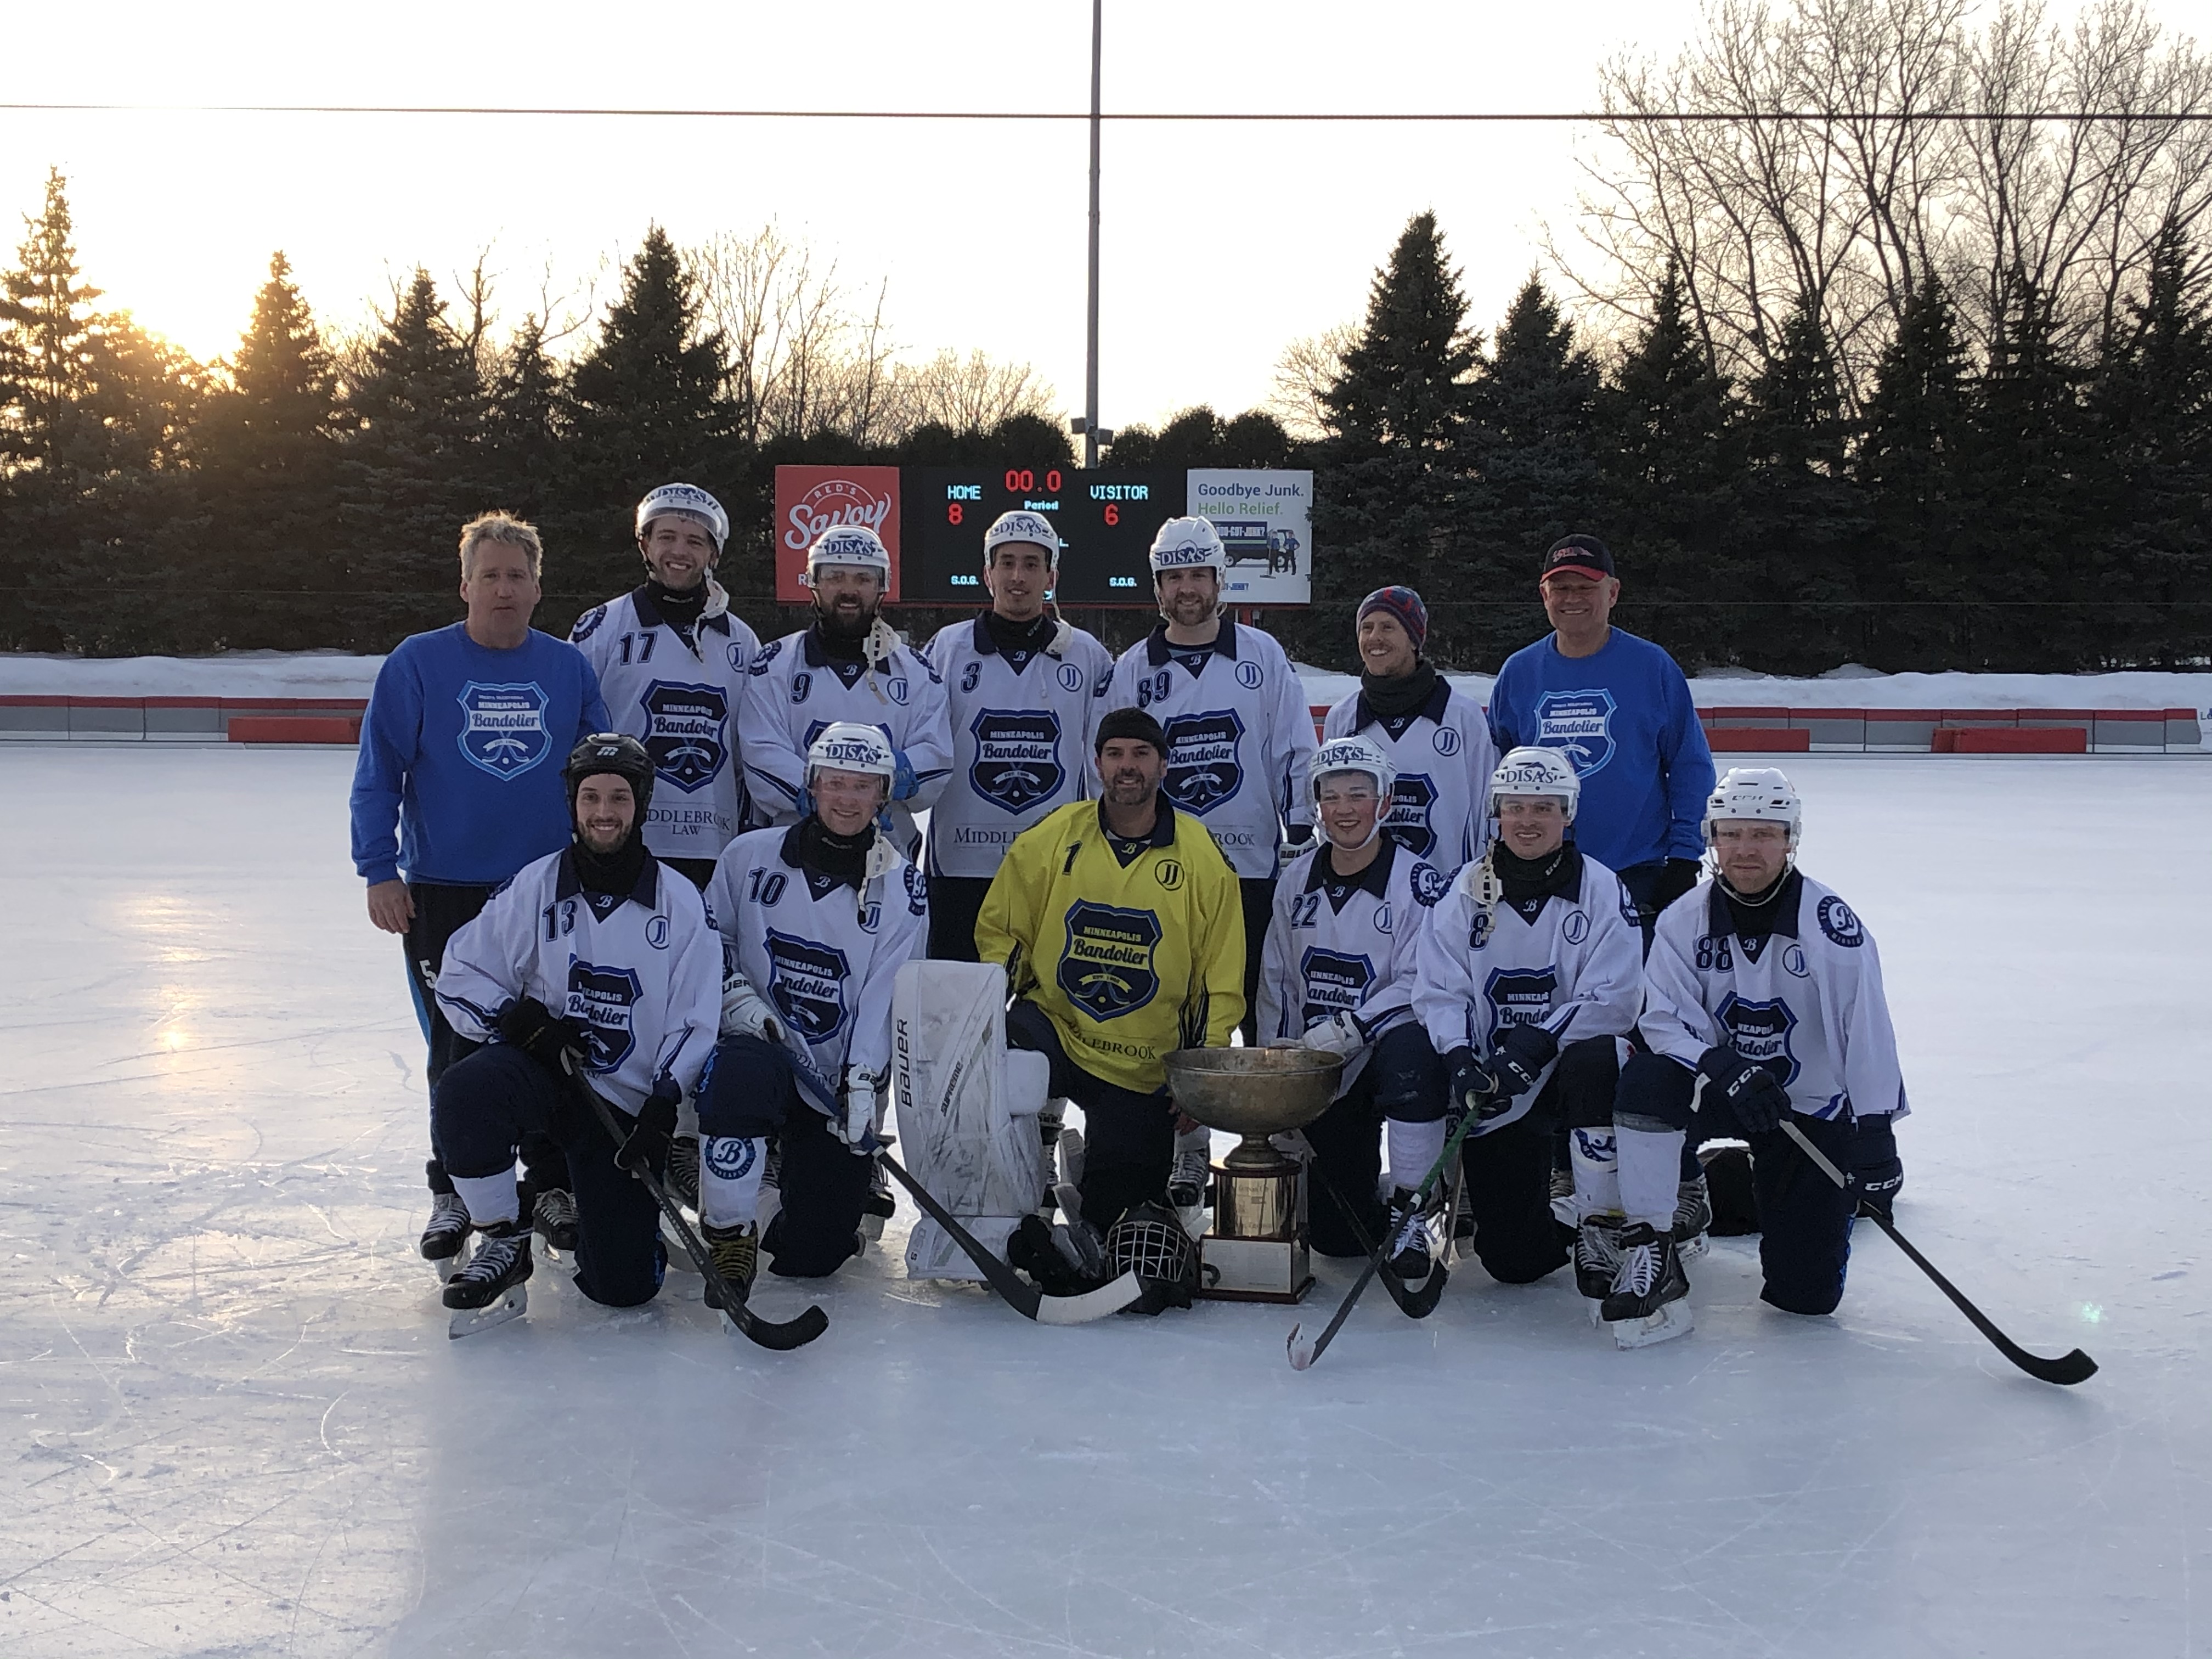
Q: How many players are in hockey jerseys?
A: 11